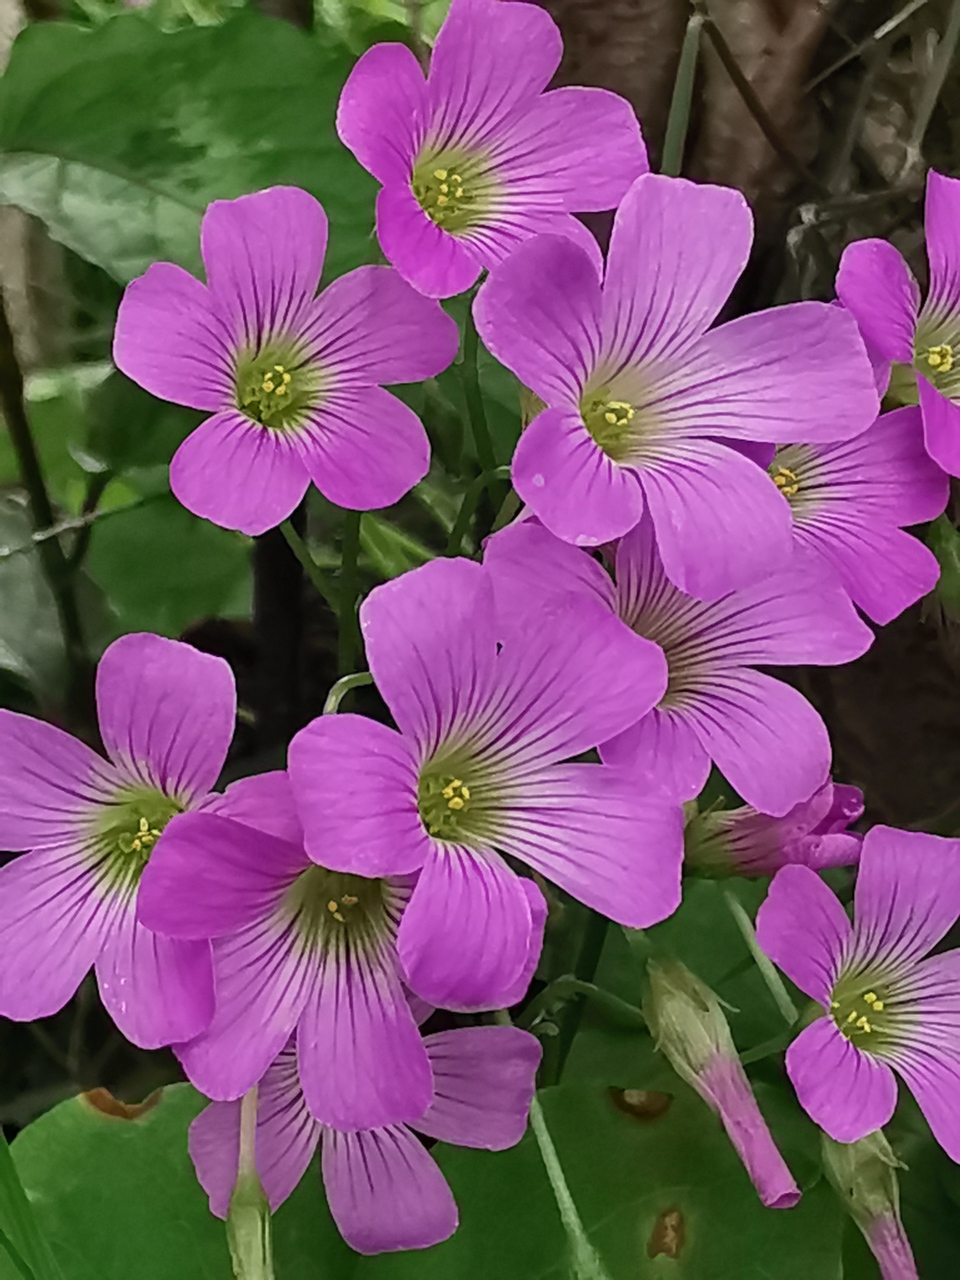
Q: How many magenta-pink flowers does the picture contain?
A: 11